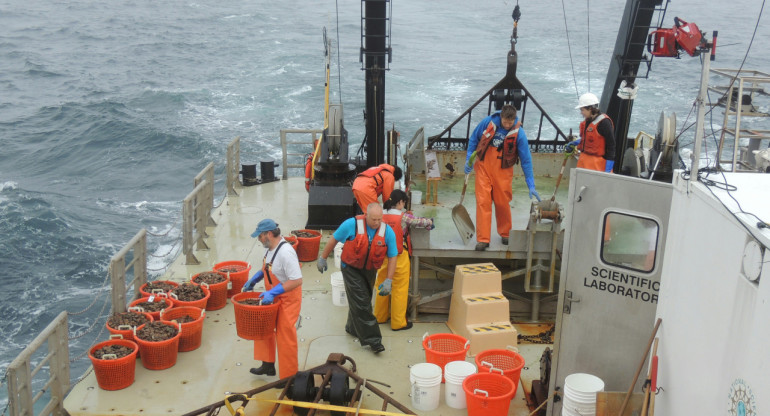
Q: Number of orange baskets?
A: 15